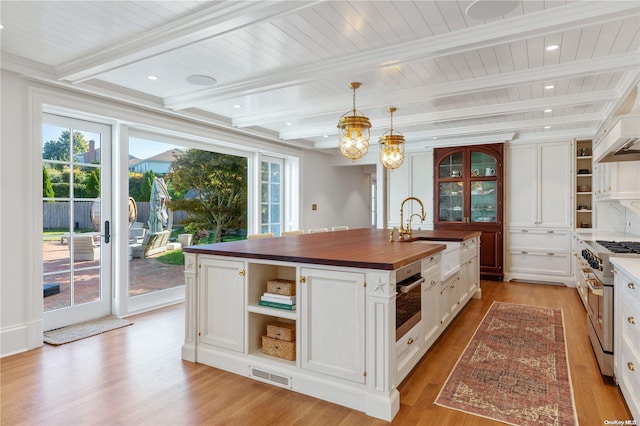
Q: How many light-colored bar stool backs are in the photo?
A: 4